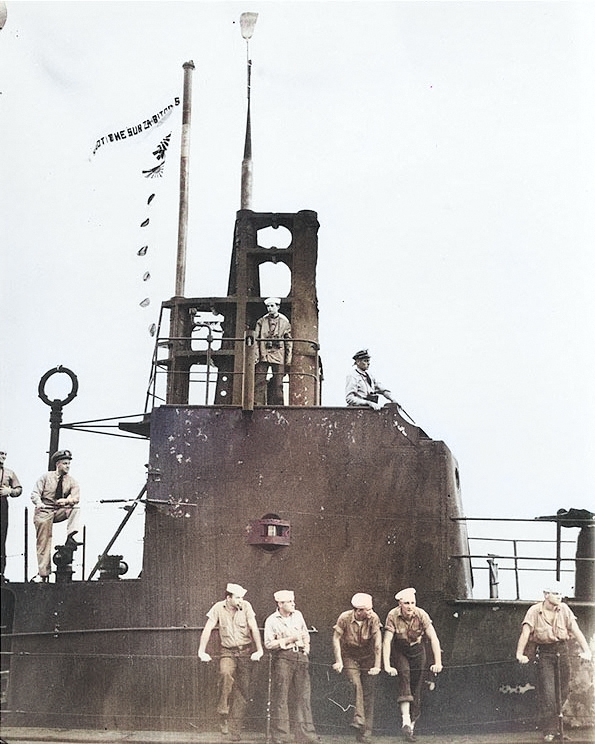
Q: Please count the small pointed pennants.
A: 6